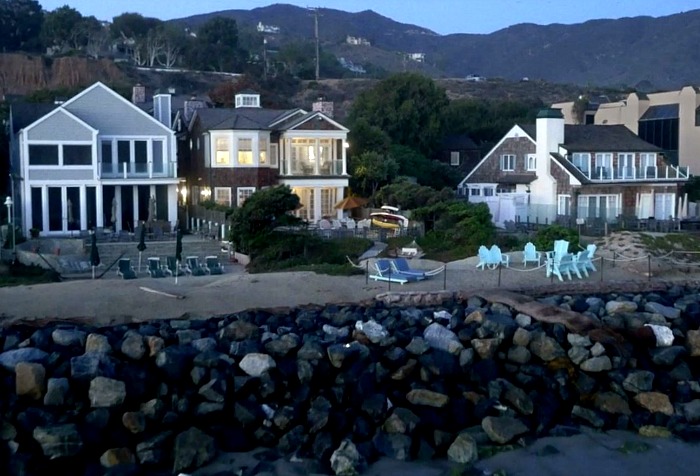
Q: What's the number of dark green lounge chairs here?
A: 5